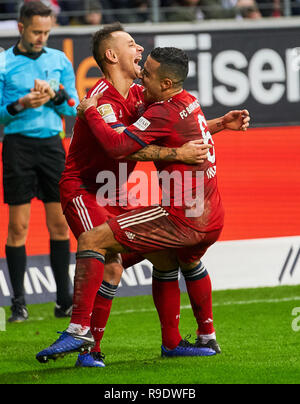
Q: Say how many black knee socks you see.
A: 2